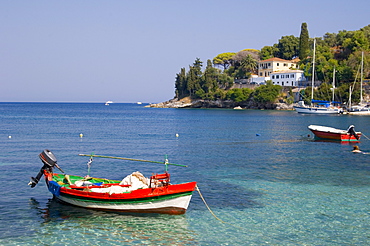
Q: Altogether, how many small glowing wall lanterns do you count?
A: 0